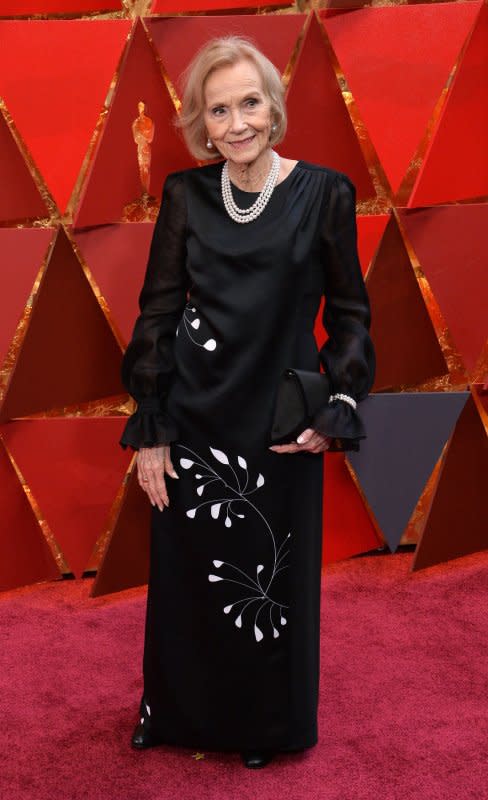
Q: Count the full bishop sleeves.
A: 2